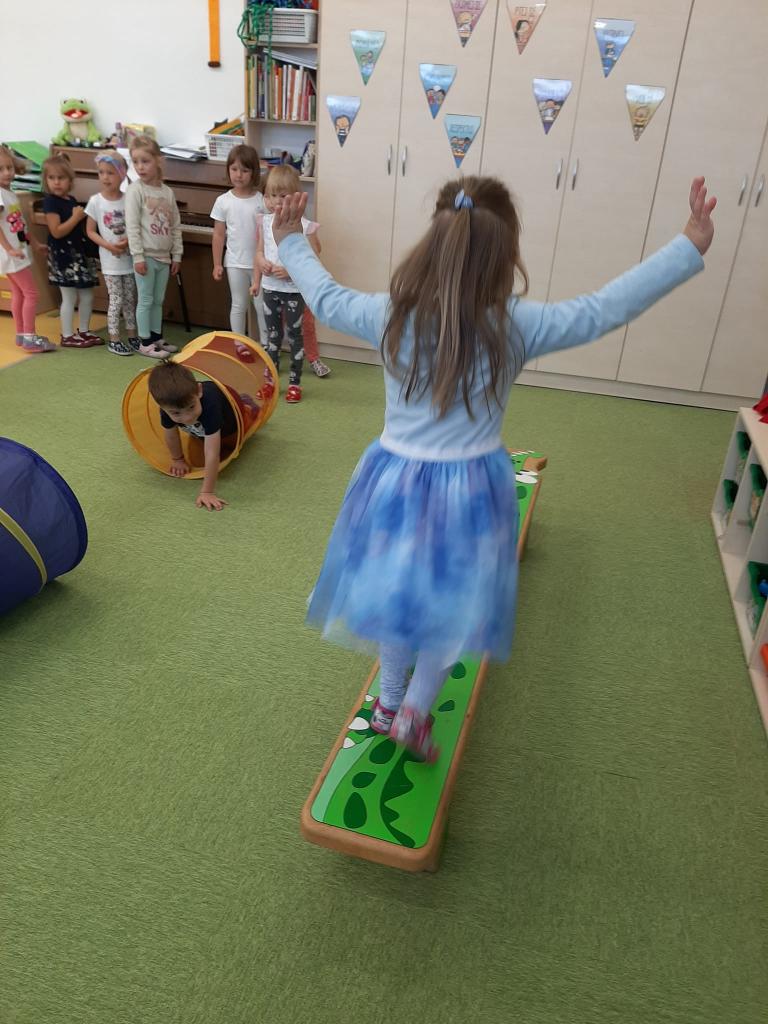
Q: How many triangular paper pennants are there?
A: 9